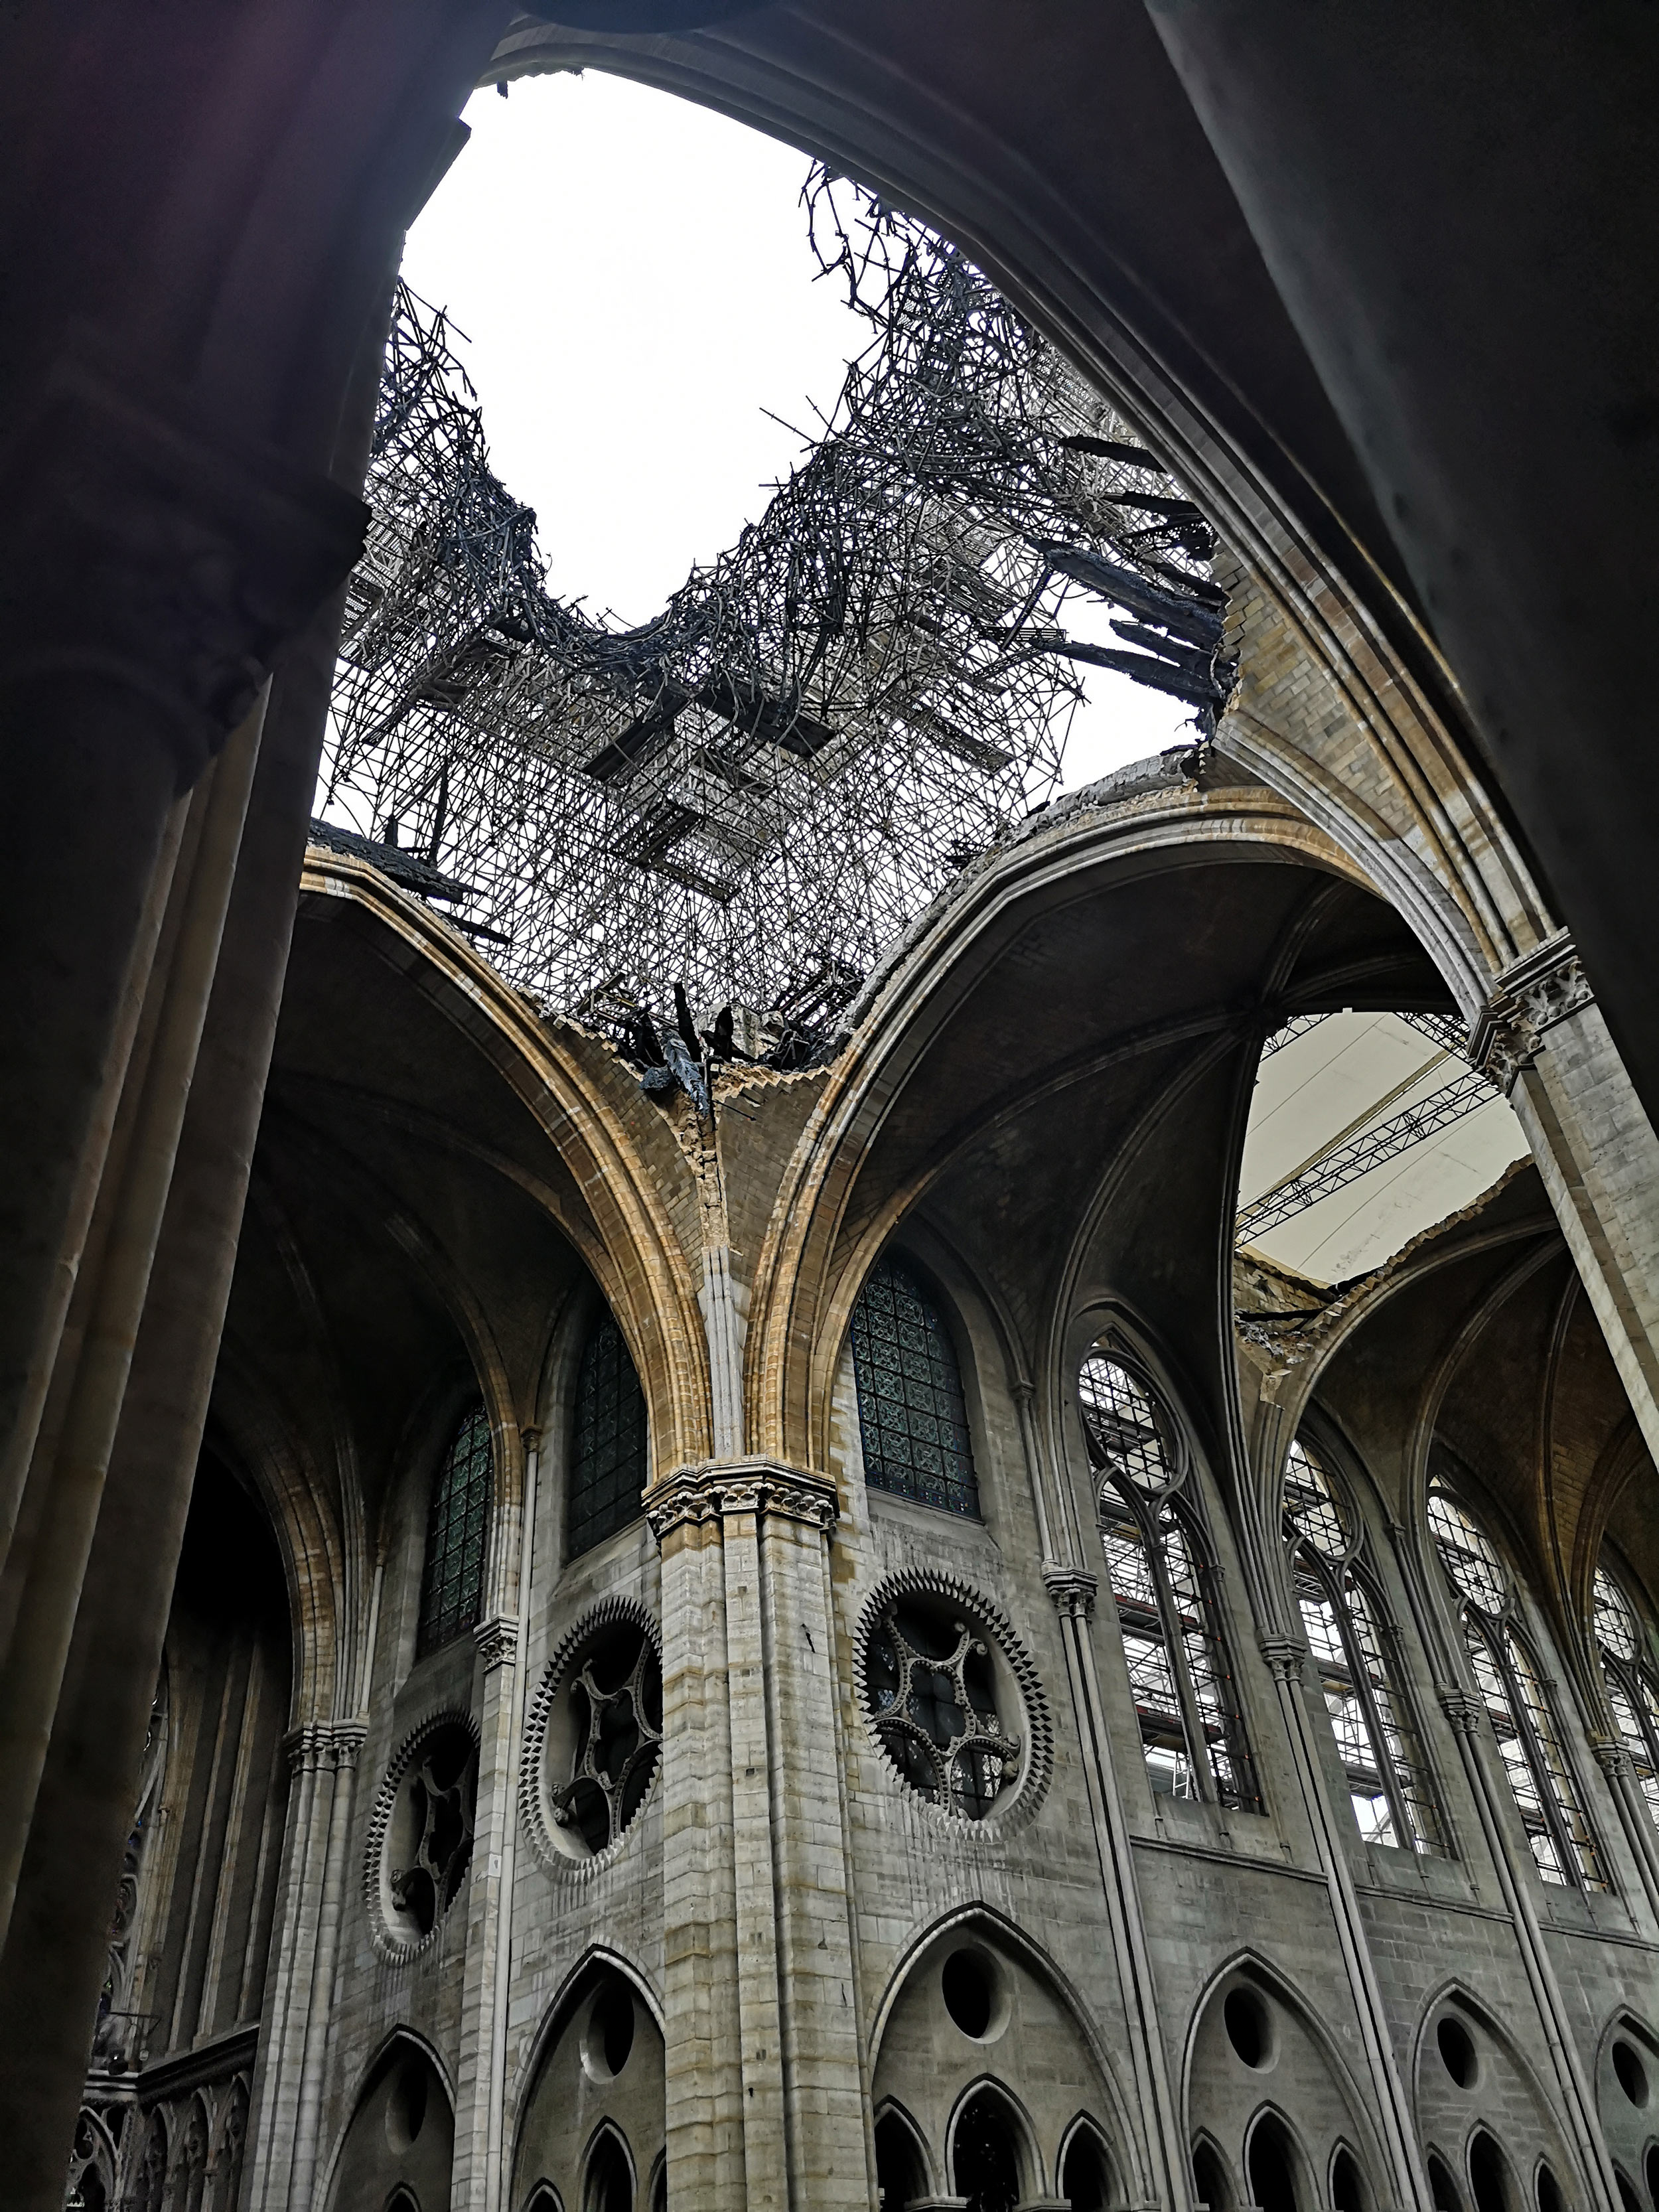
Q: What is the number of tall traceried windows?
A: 4